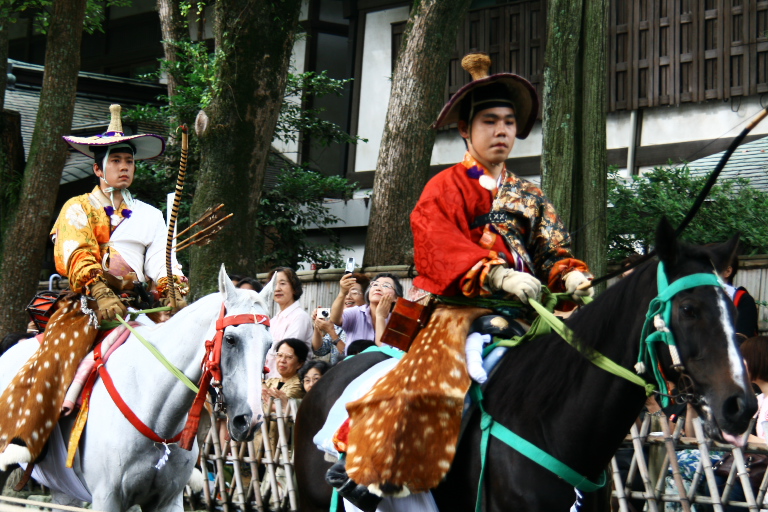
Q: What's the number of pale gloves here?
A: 2